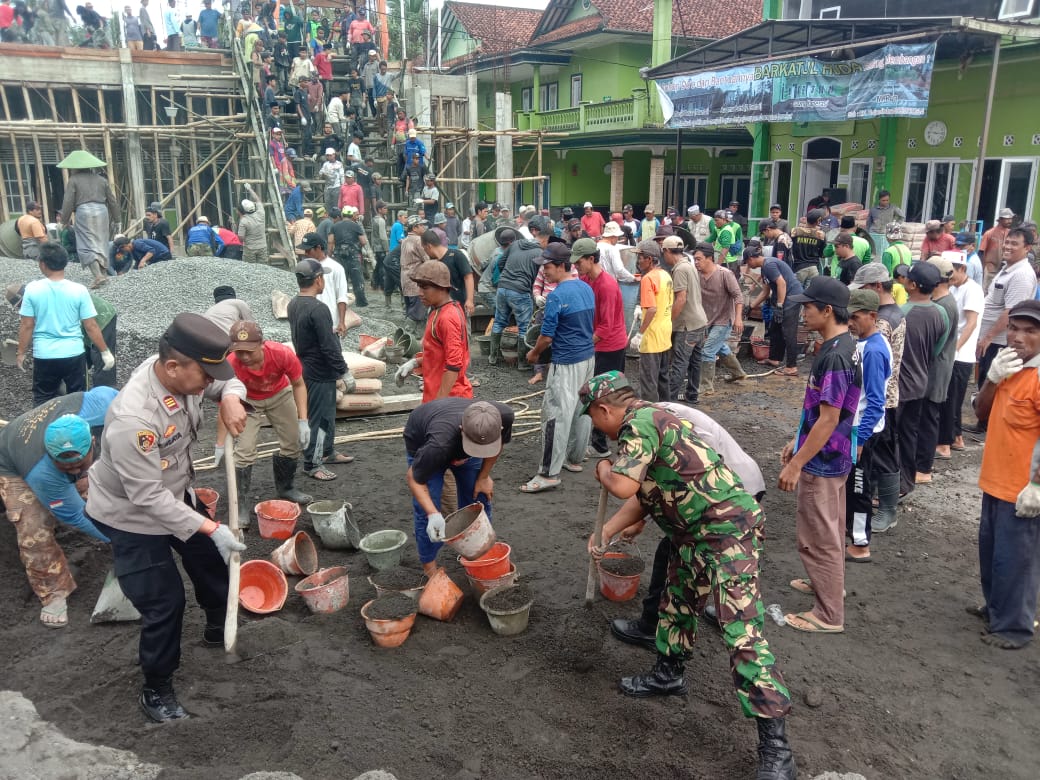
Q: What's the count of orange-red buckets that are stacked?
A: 2